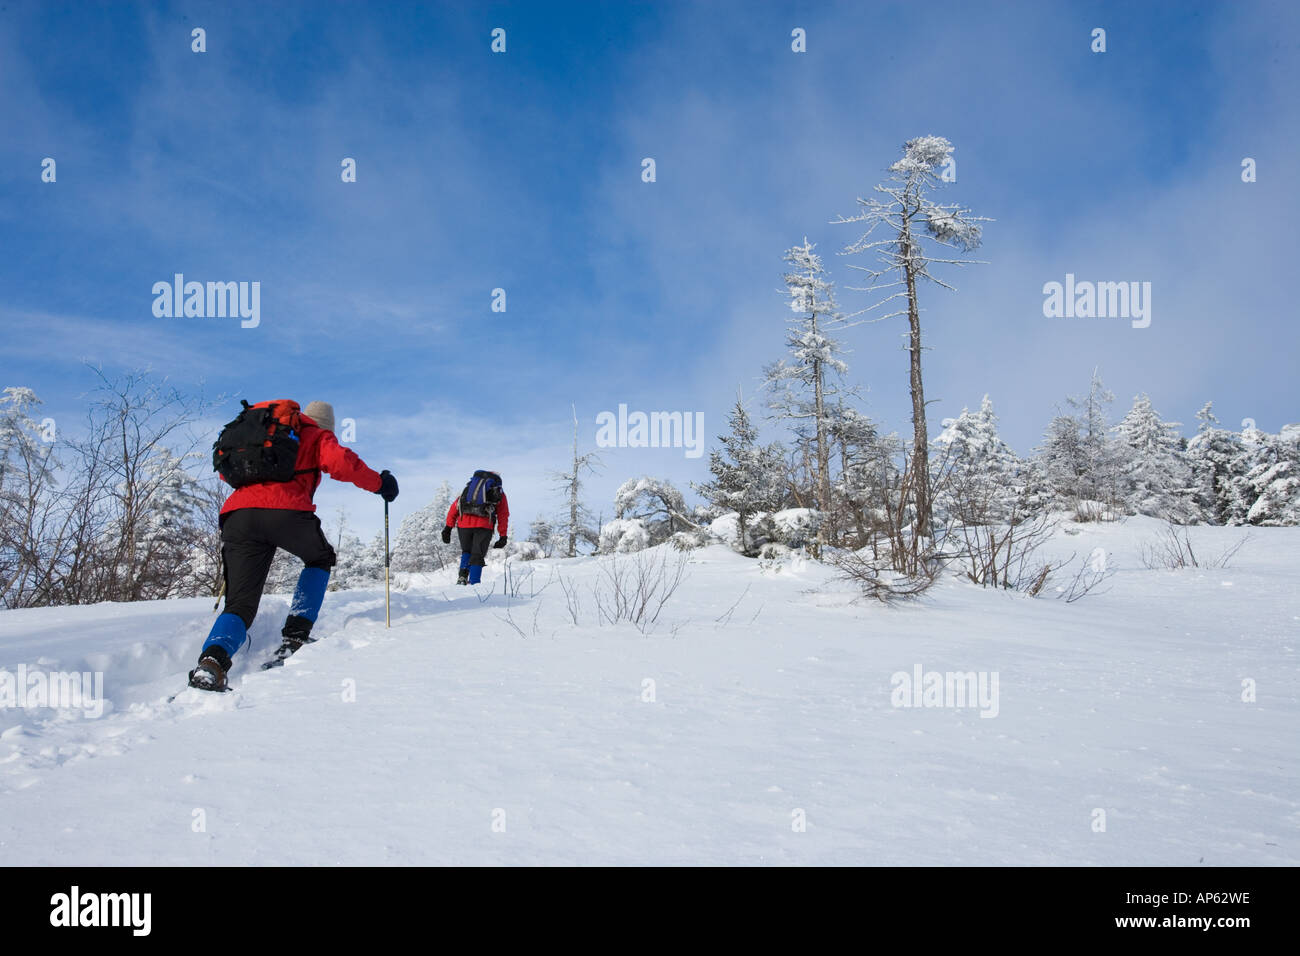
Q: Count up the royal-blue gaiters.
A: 4